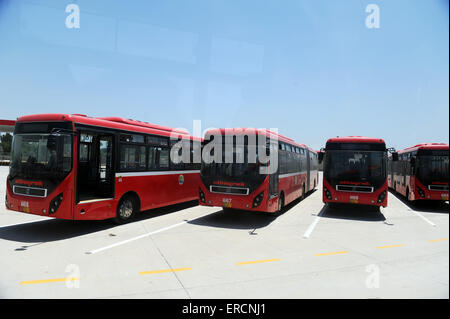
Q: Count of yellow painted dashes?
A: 6